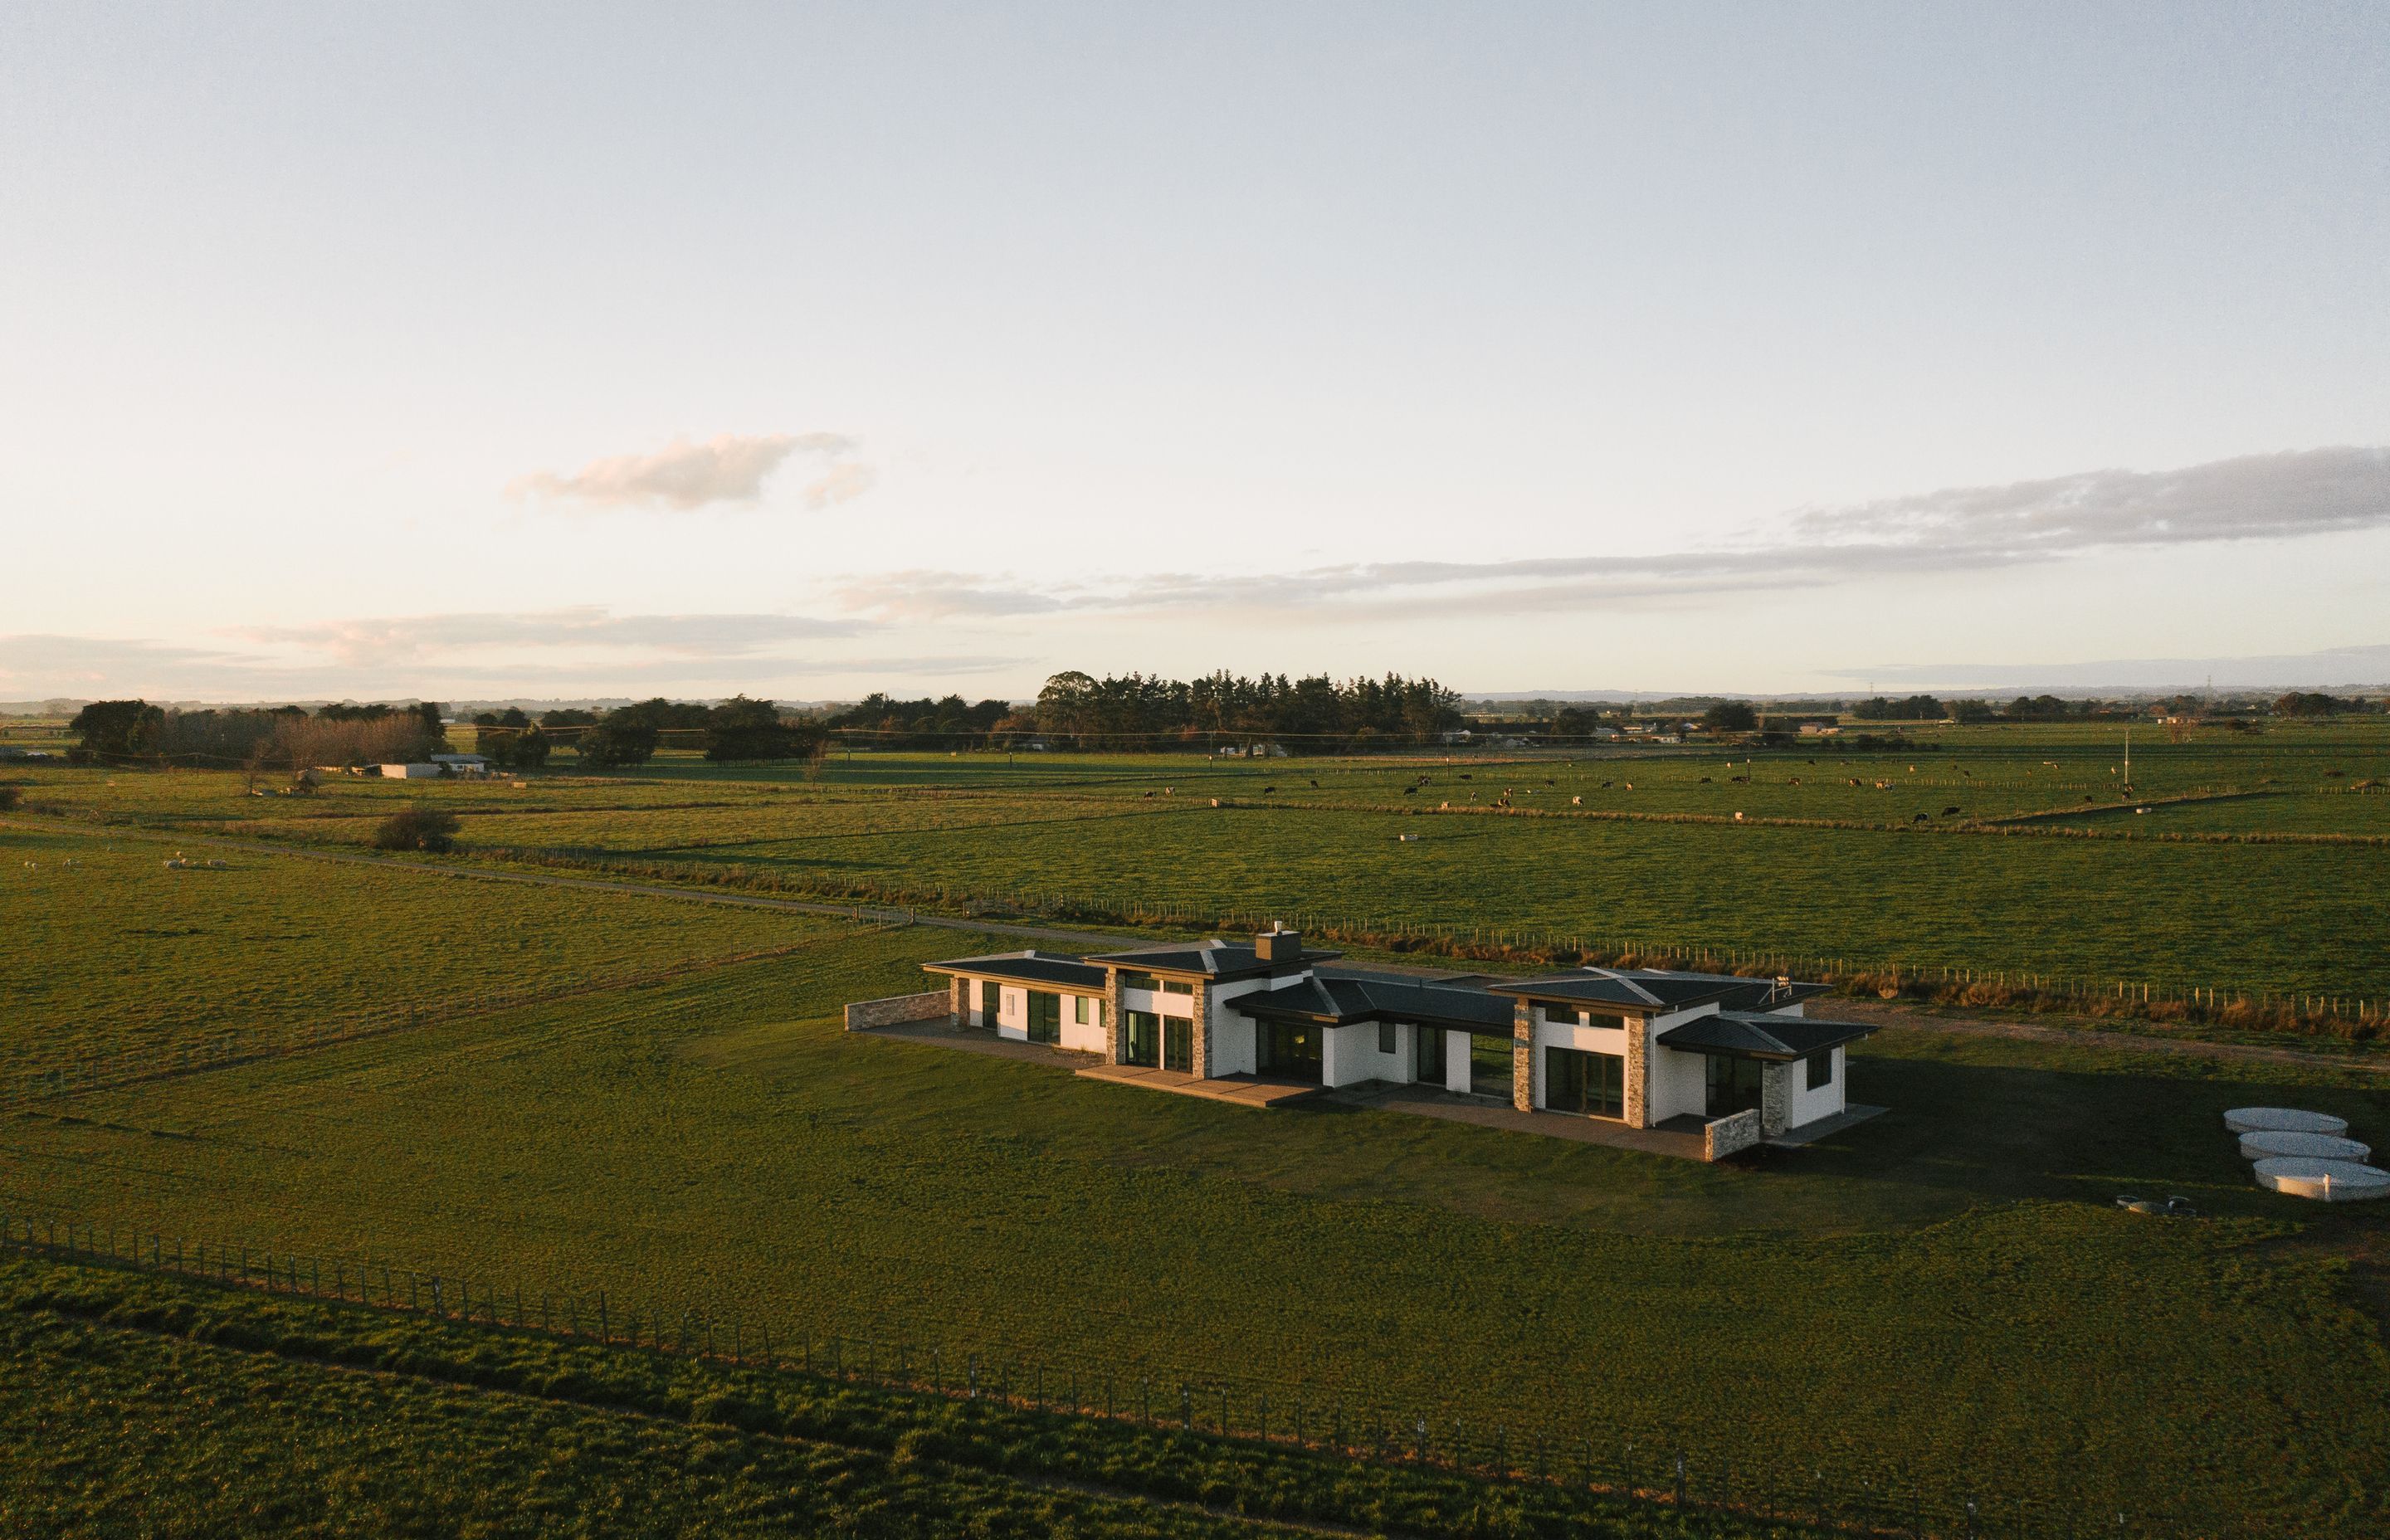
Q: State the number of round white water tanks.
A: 3